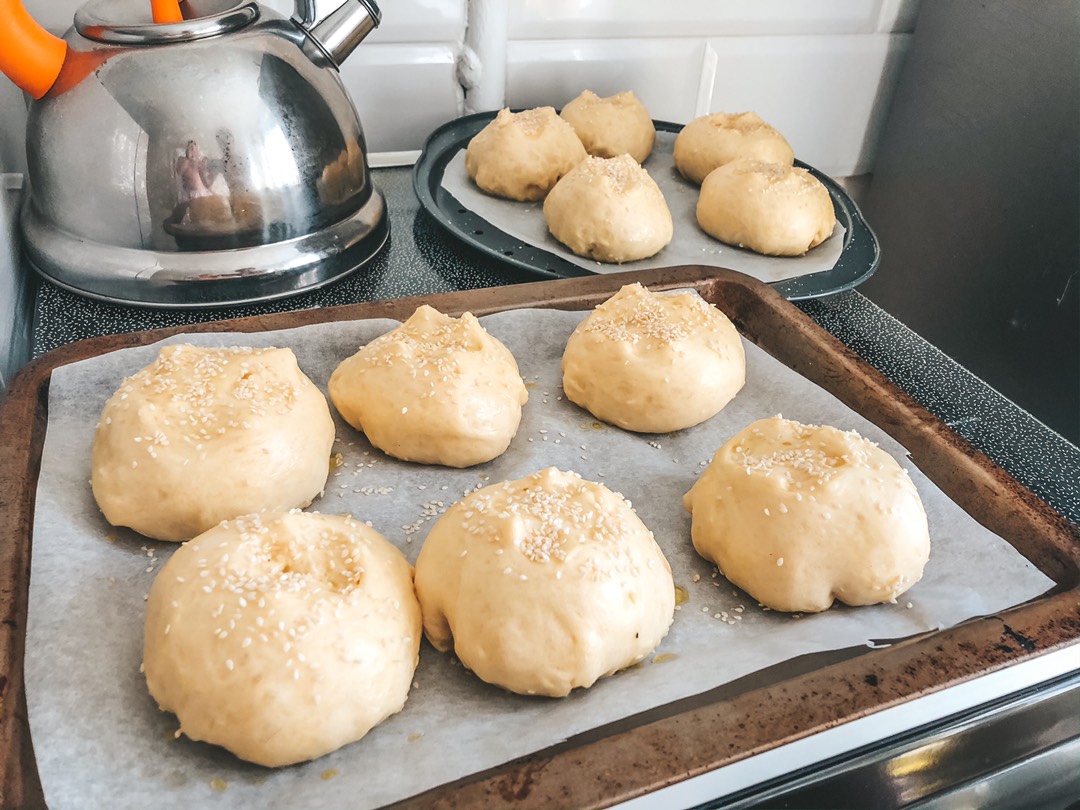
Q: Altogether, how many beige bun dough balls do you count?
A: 11